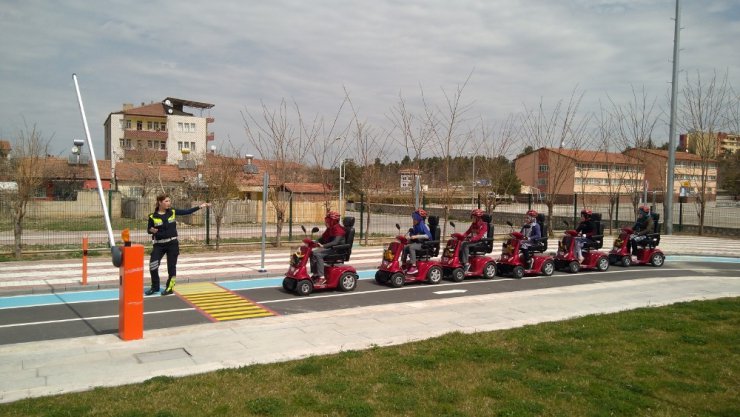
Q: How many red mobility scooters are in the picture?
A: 6